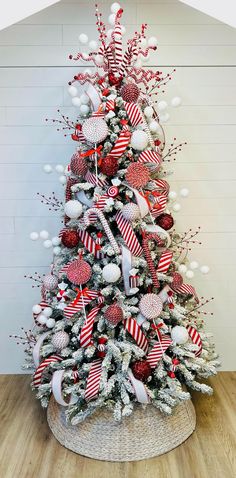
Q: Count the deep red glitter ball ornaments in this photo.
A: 4